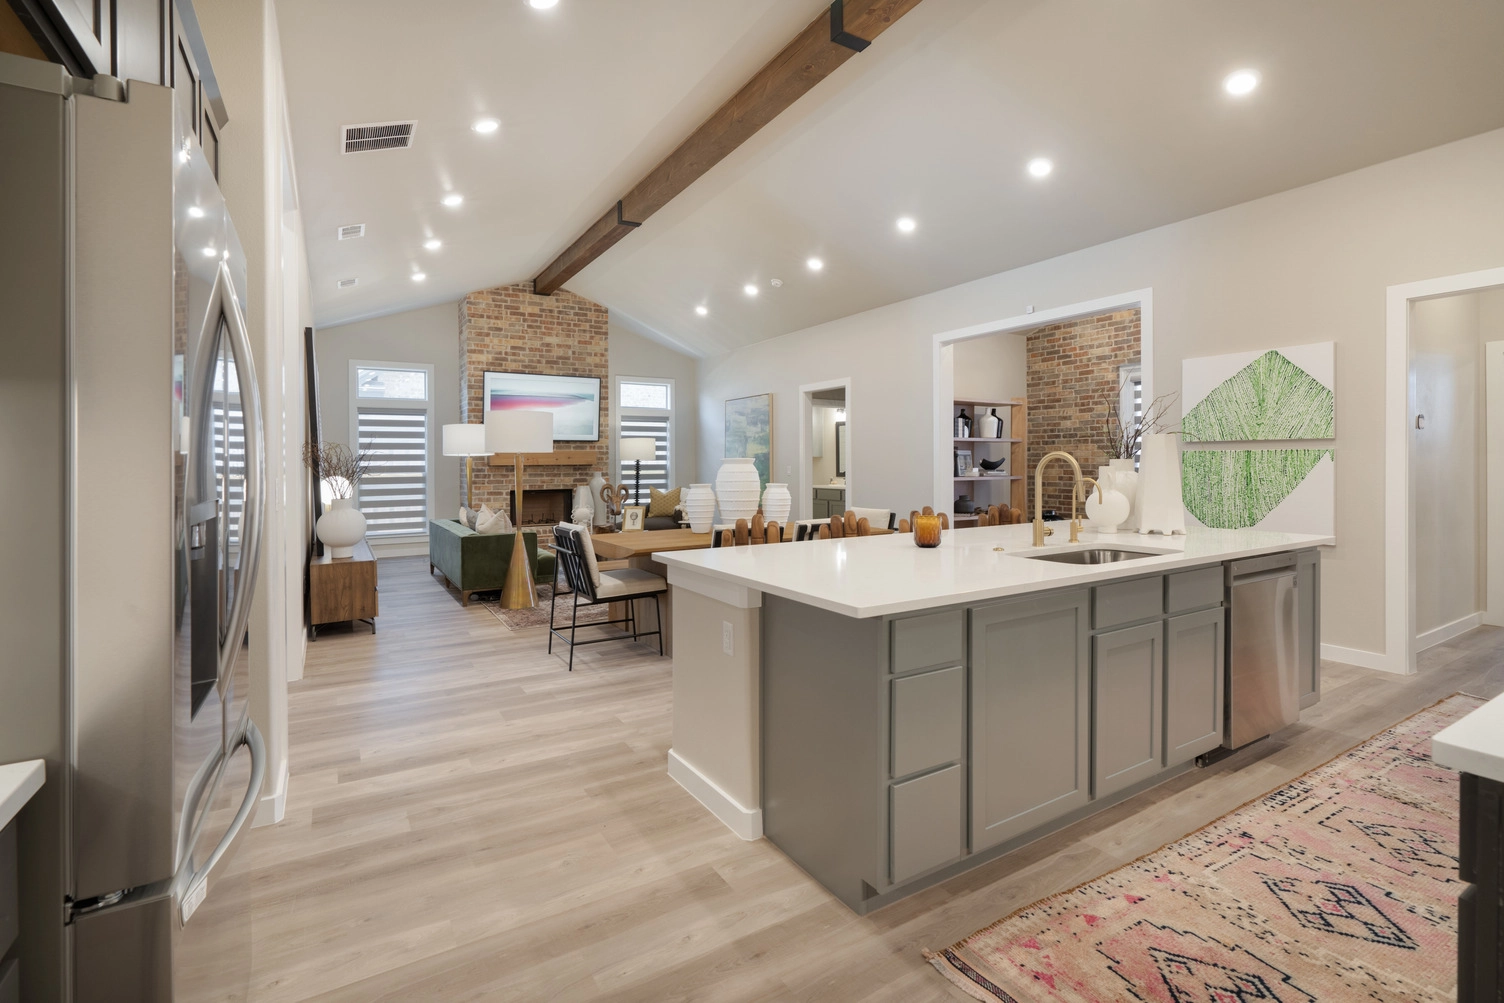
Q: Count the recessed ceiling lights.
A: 11